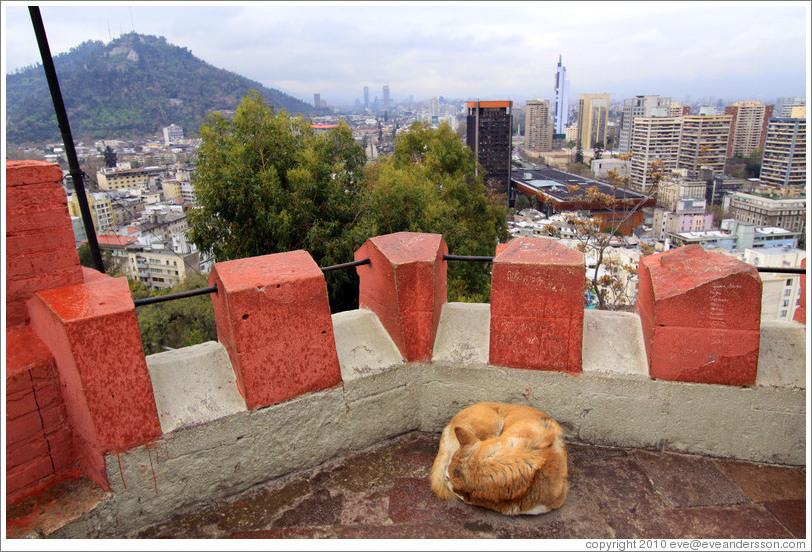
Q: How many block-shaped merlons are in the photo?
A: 5